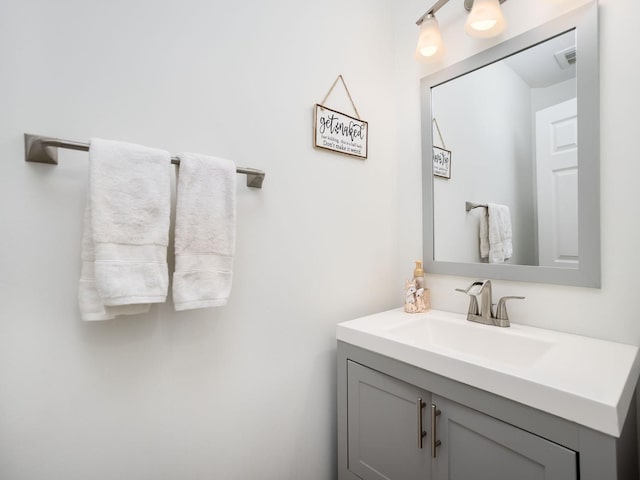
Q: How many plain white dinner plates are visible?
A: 0